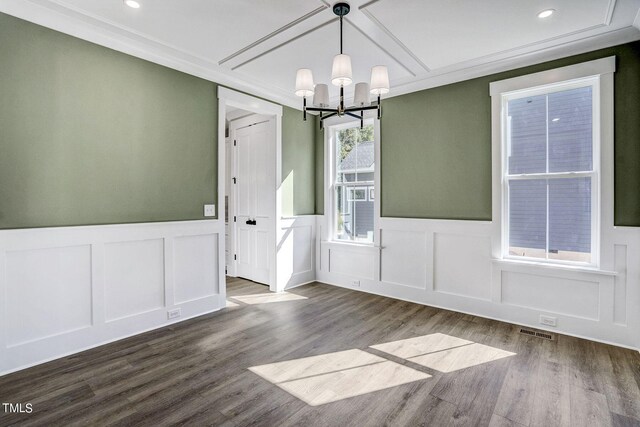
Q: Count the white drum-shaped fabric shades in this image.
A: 5